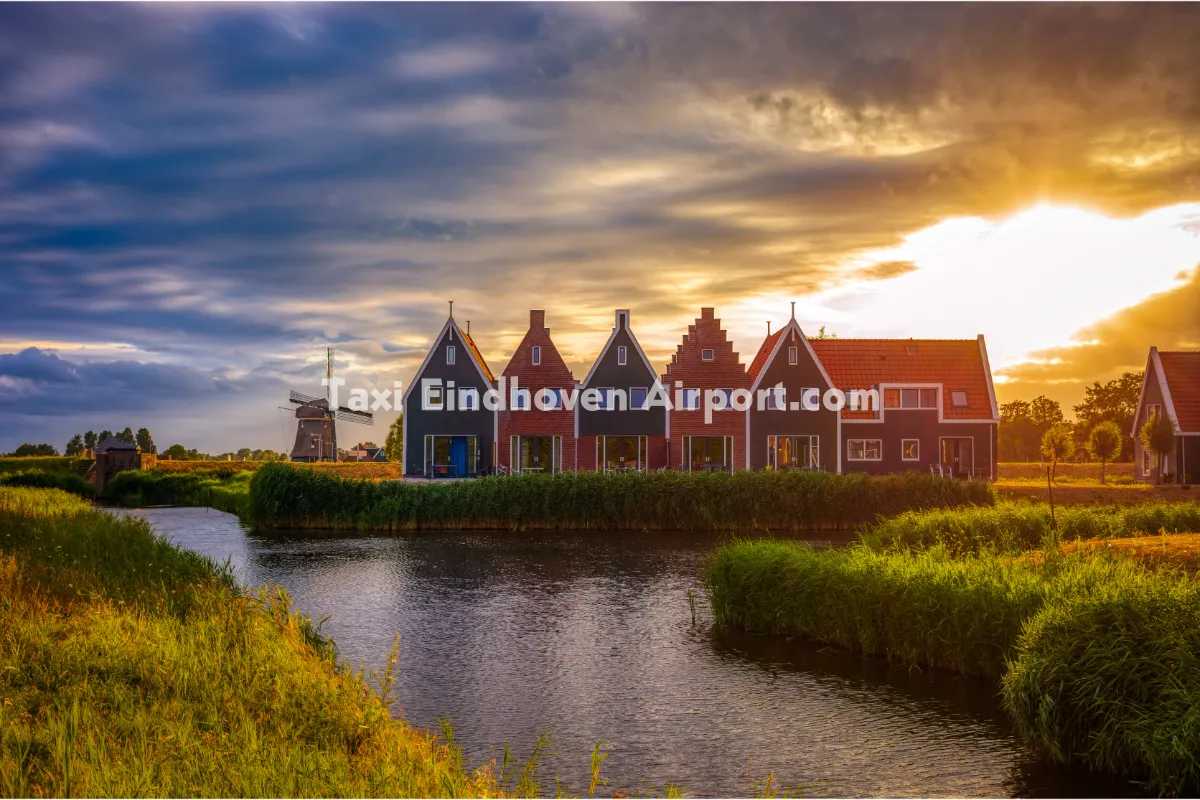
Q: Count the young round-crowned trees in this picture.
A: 3